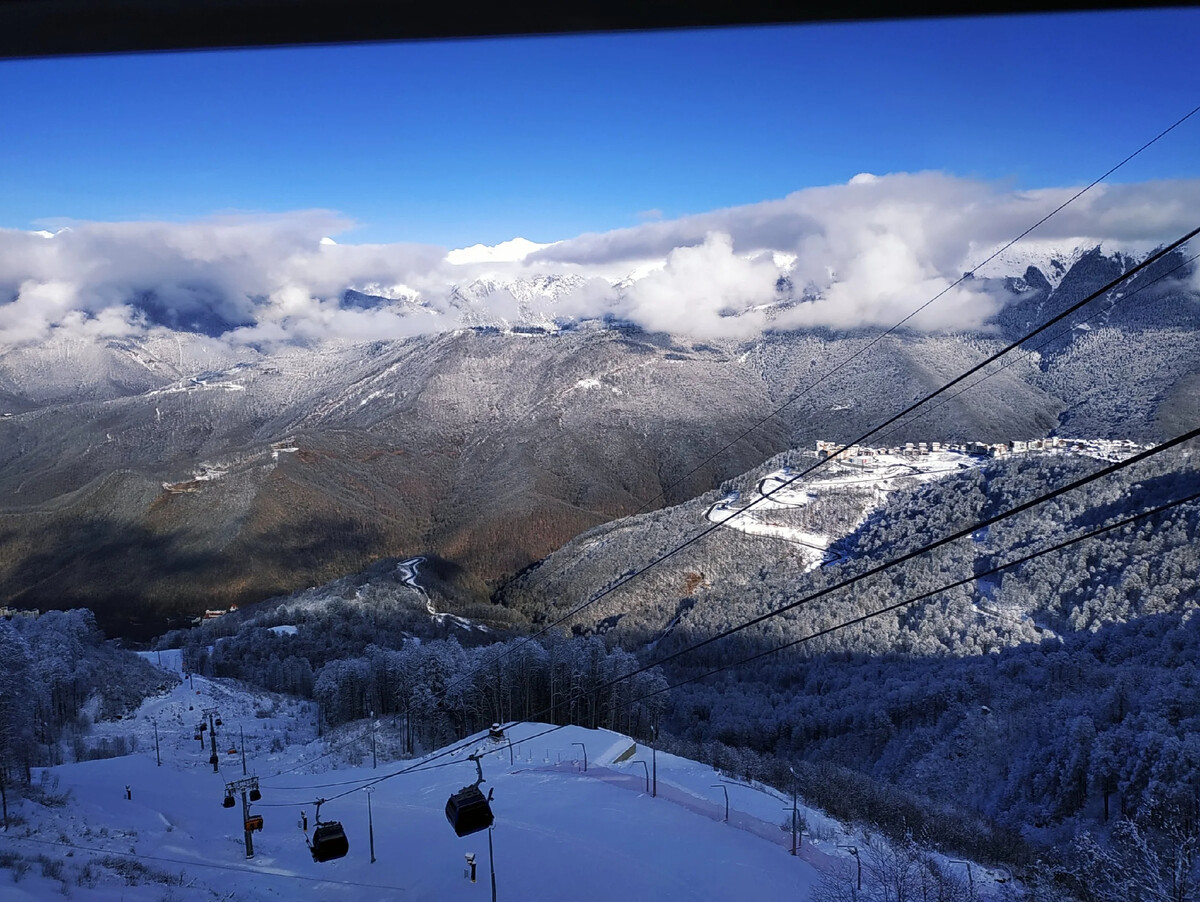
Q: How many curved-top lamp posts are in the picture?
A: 7